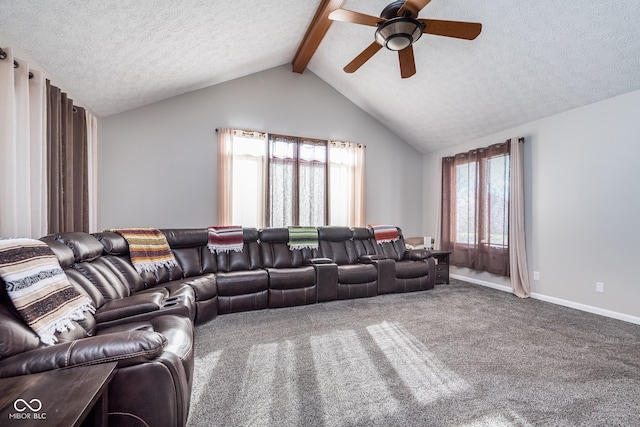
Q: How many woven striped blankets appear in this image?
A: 5